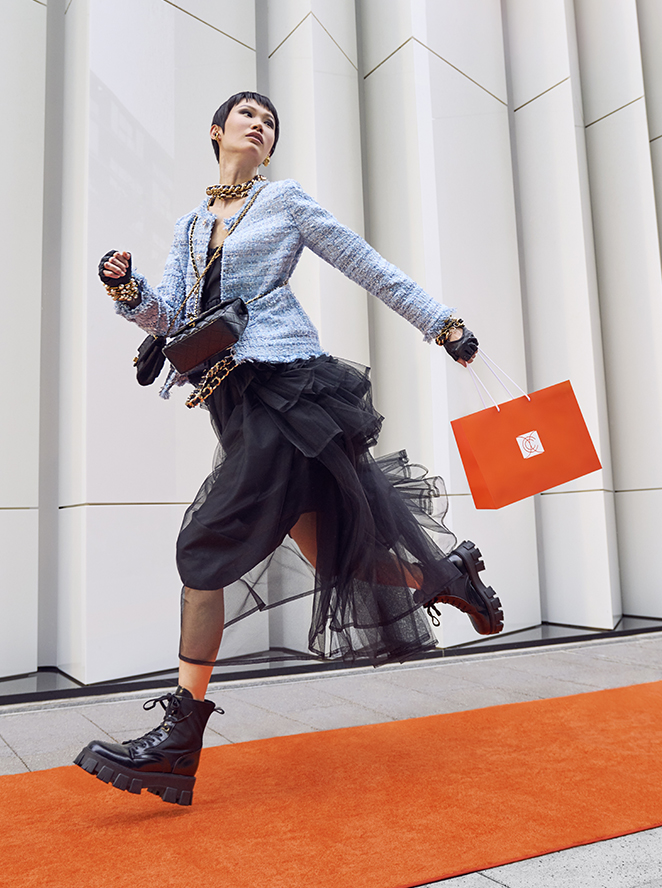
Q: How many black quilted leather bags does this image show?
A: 2